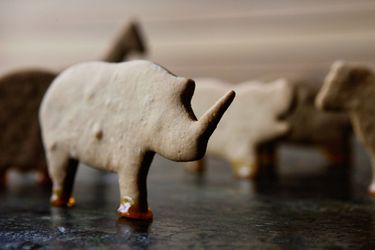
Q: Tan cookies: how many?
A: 2